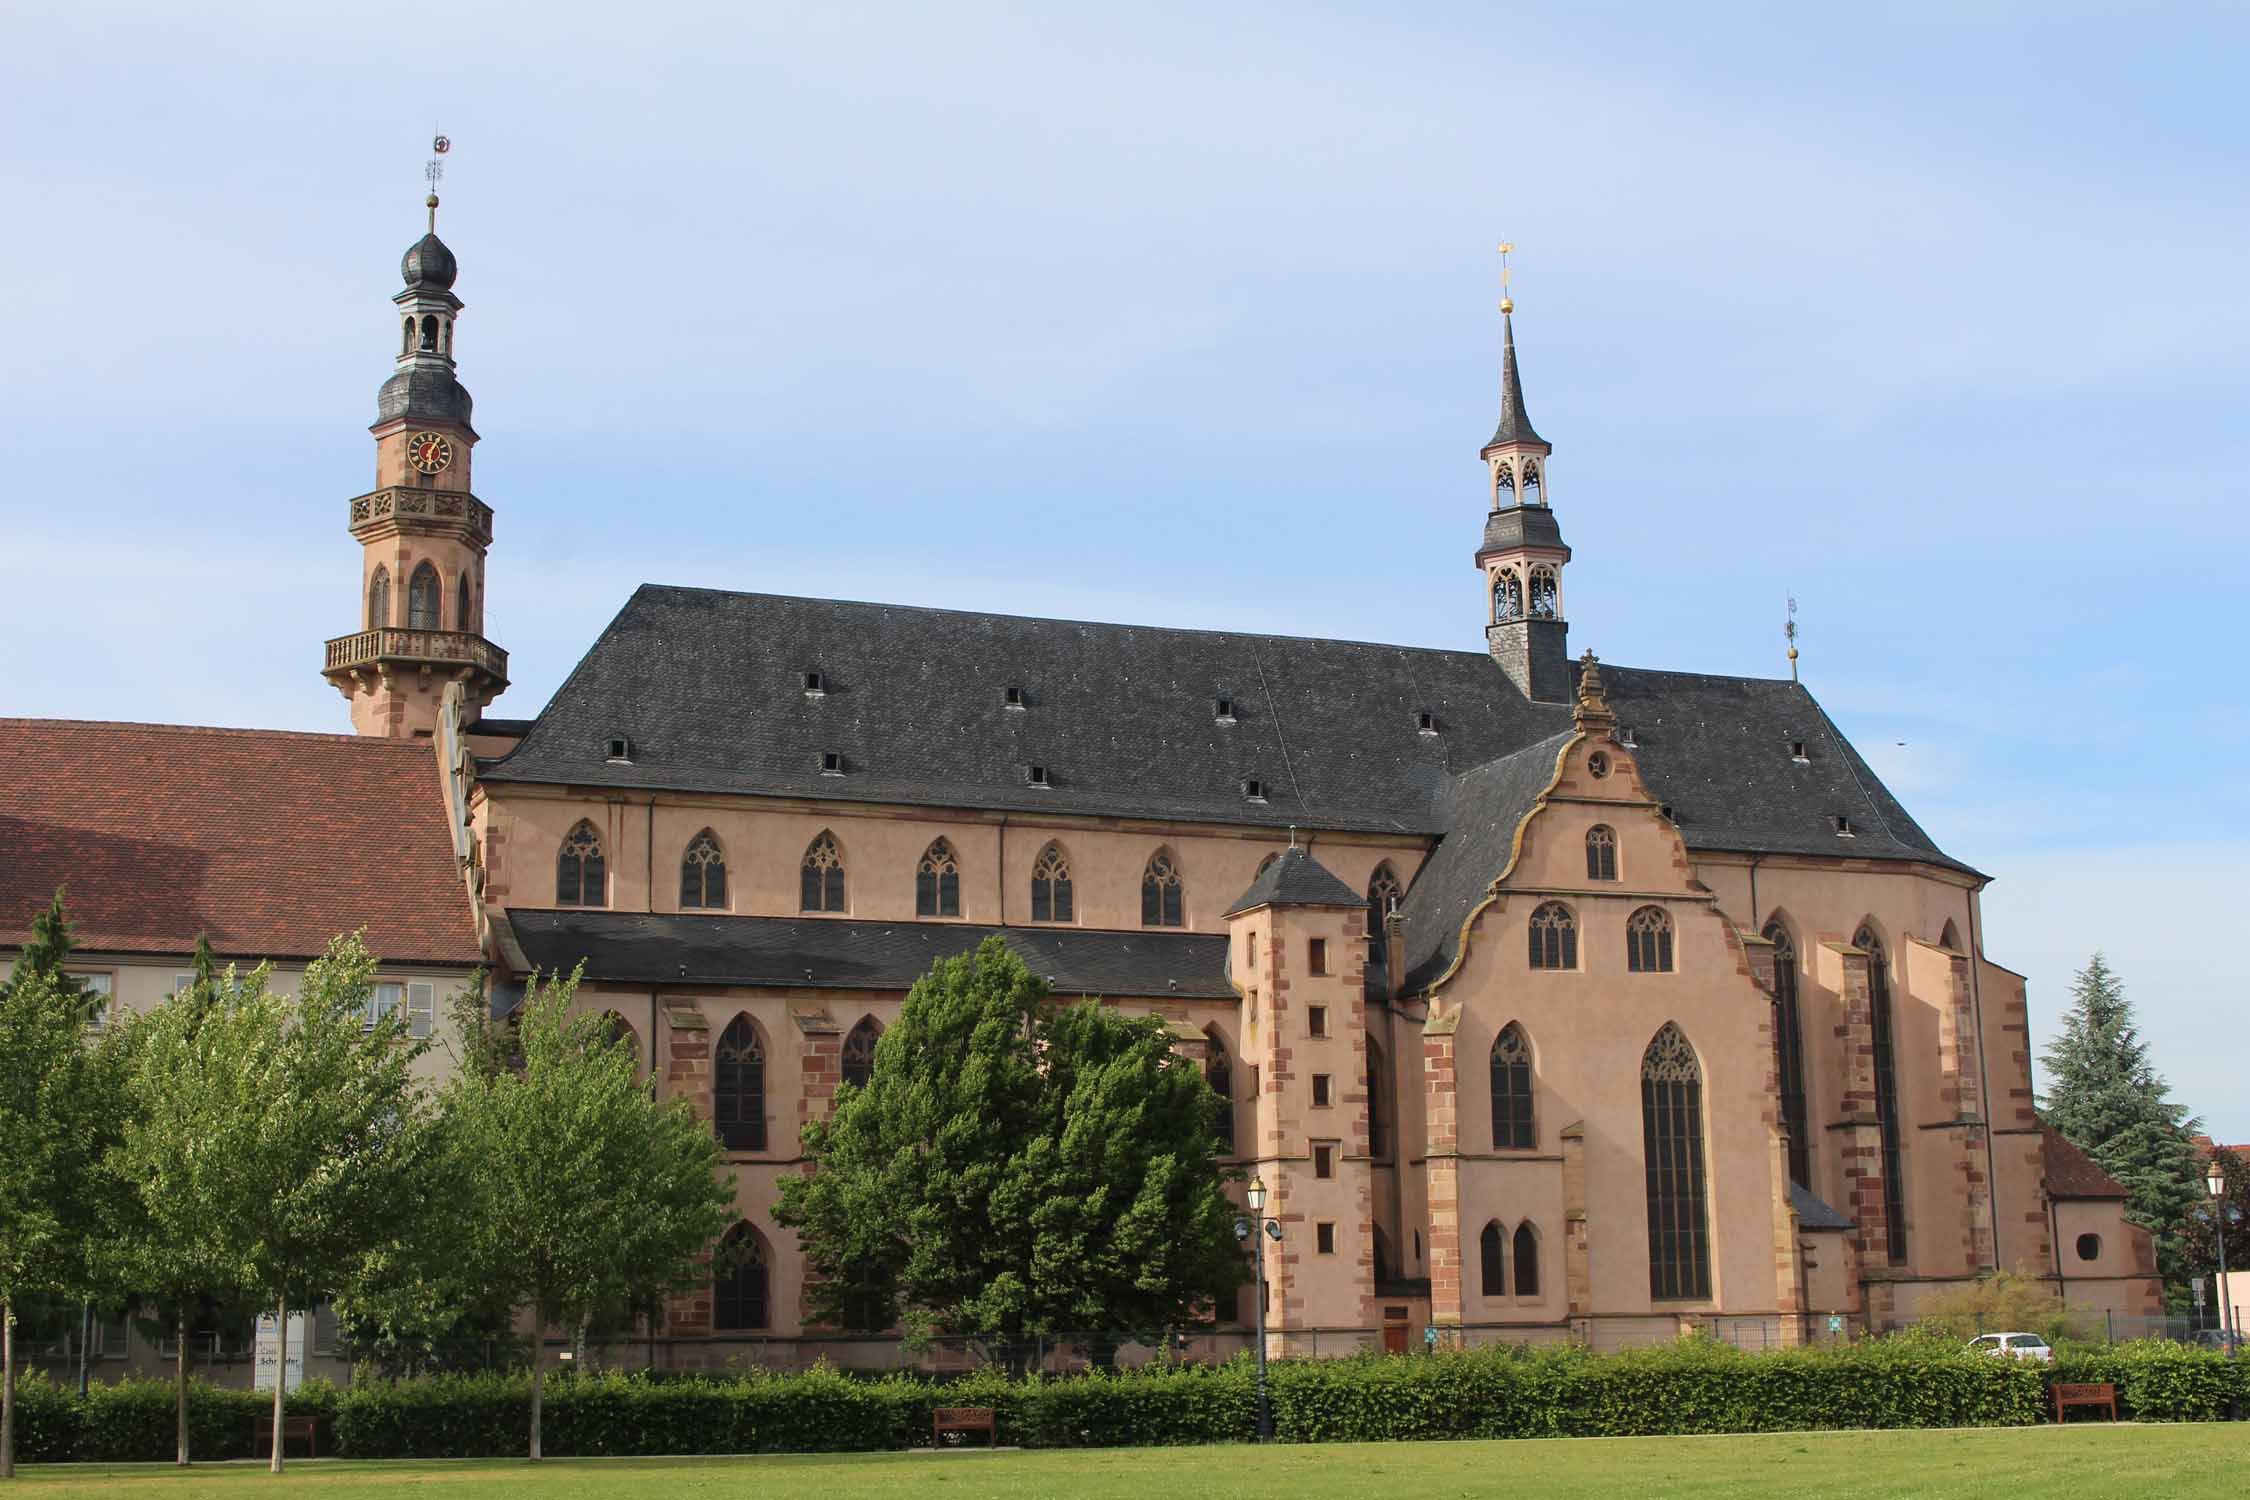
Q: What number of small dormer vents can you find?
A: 12